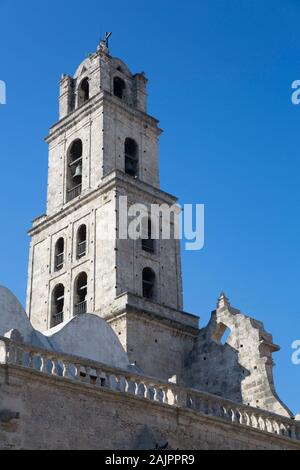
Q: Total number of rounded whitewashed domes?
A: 2